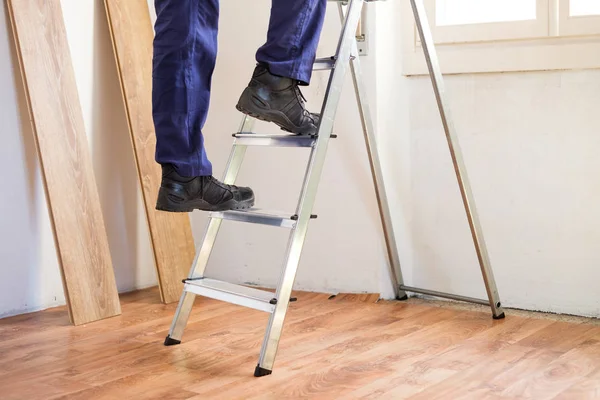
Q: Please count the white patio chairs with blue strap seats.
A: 0